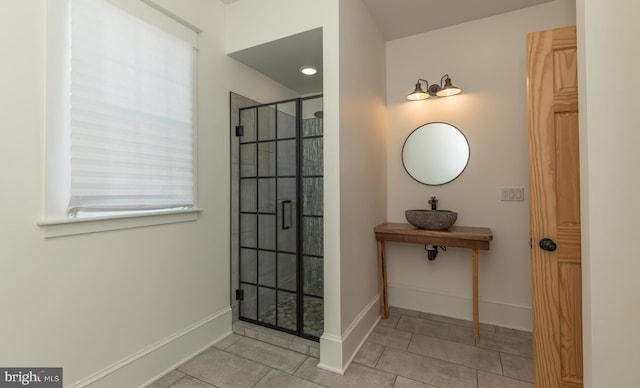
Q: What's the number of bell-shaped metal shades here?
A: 2